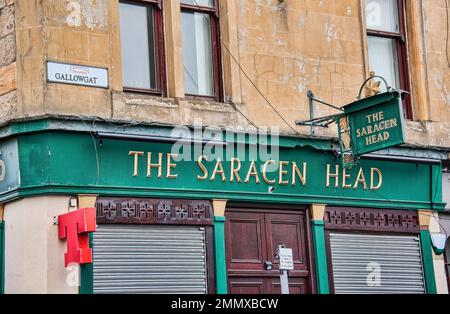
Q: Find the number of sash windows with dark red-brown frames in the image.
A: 3